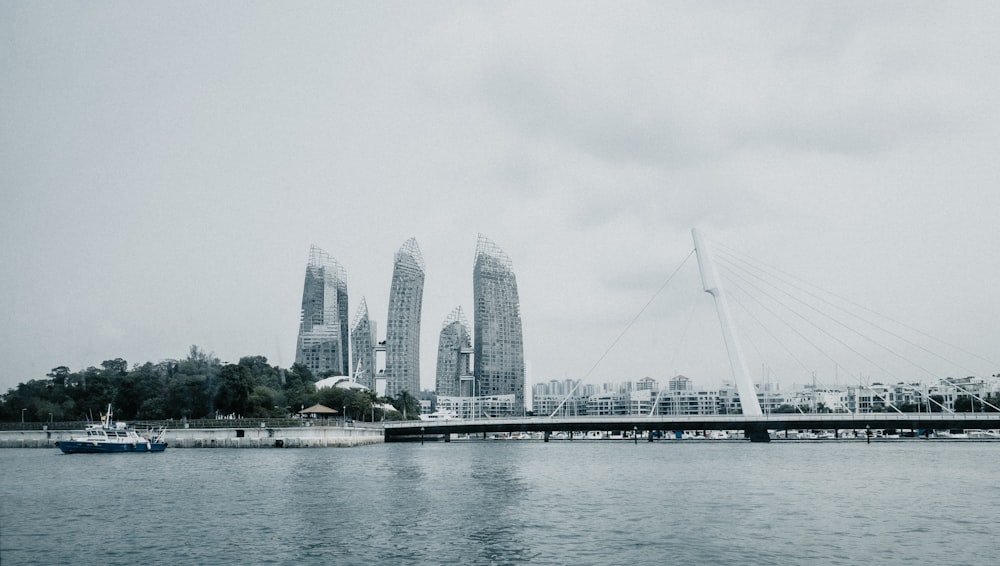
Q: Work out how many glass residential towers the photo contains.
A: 5